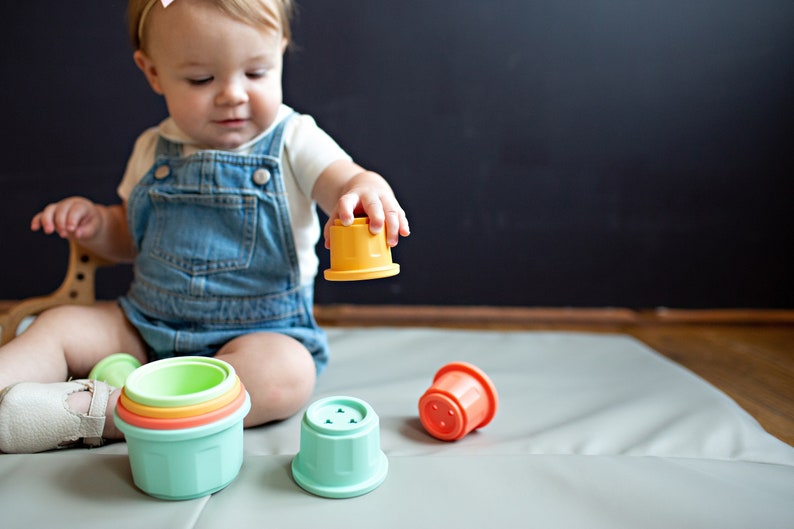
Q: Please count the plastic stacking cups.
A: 8